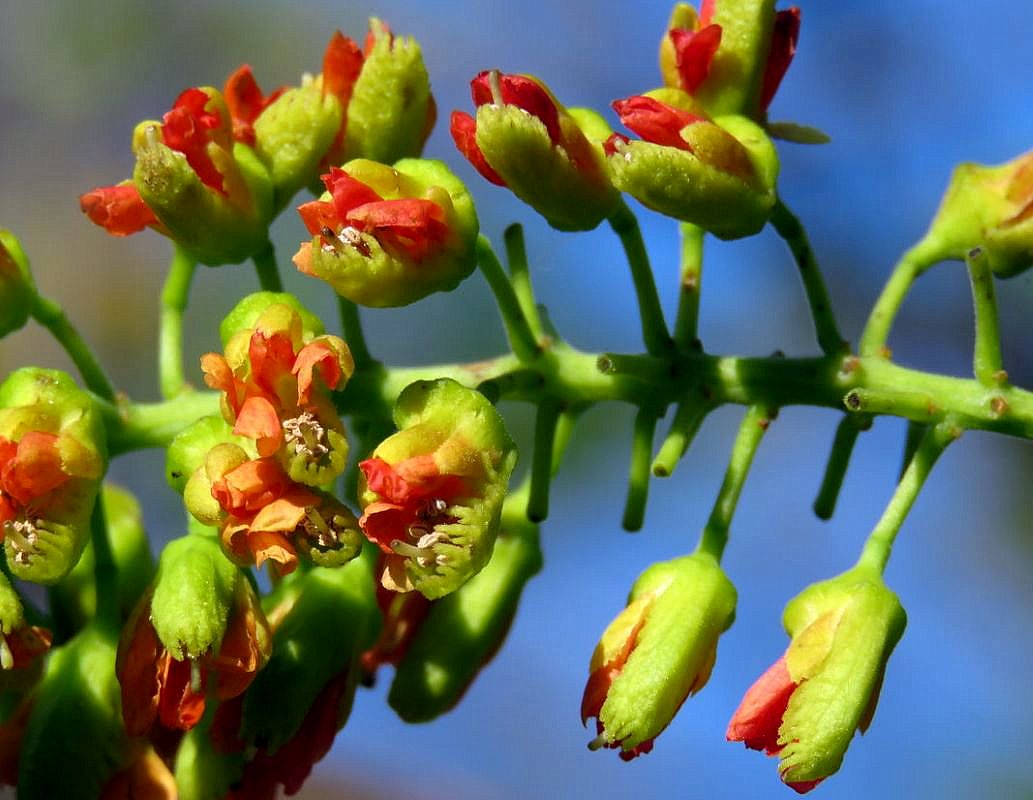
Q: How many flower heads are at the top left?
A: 4